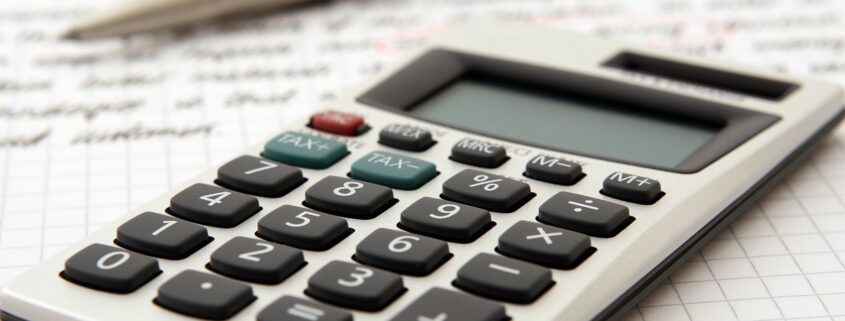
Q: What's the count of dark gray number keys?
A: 10